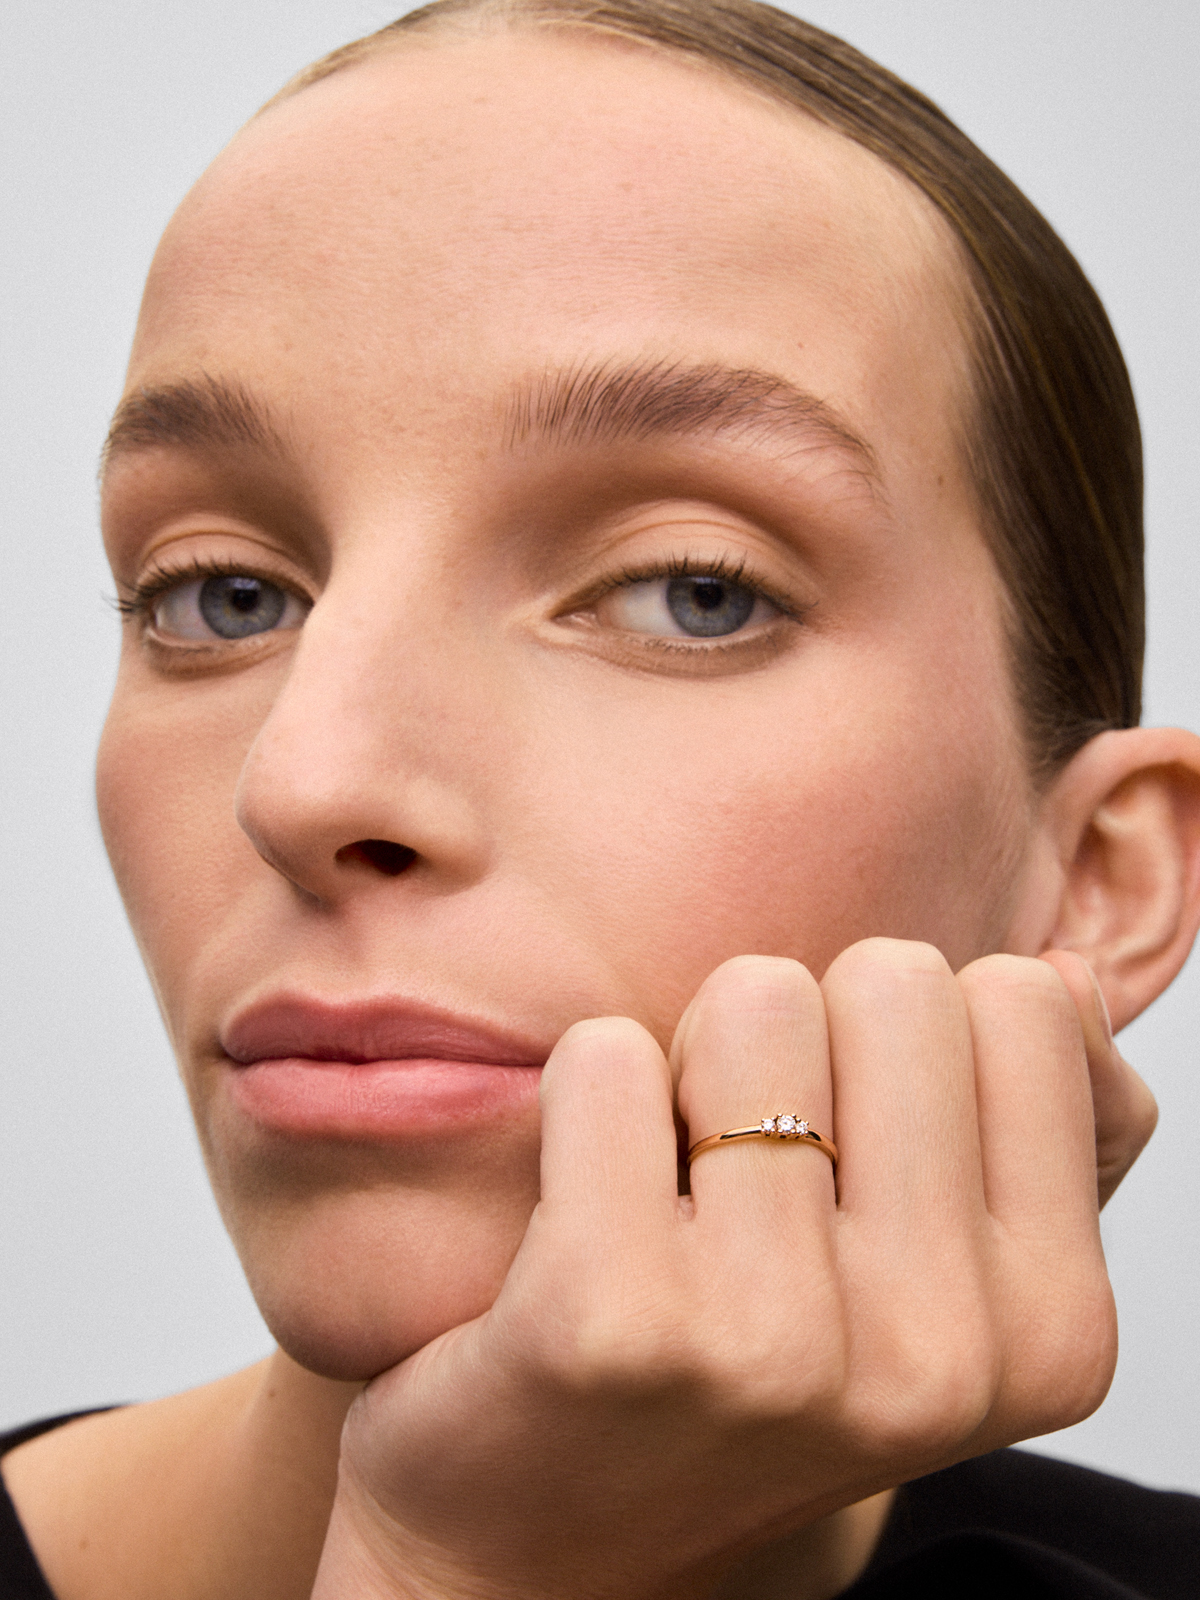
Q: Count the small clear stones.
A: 3